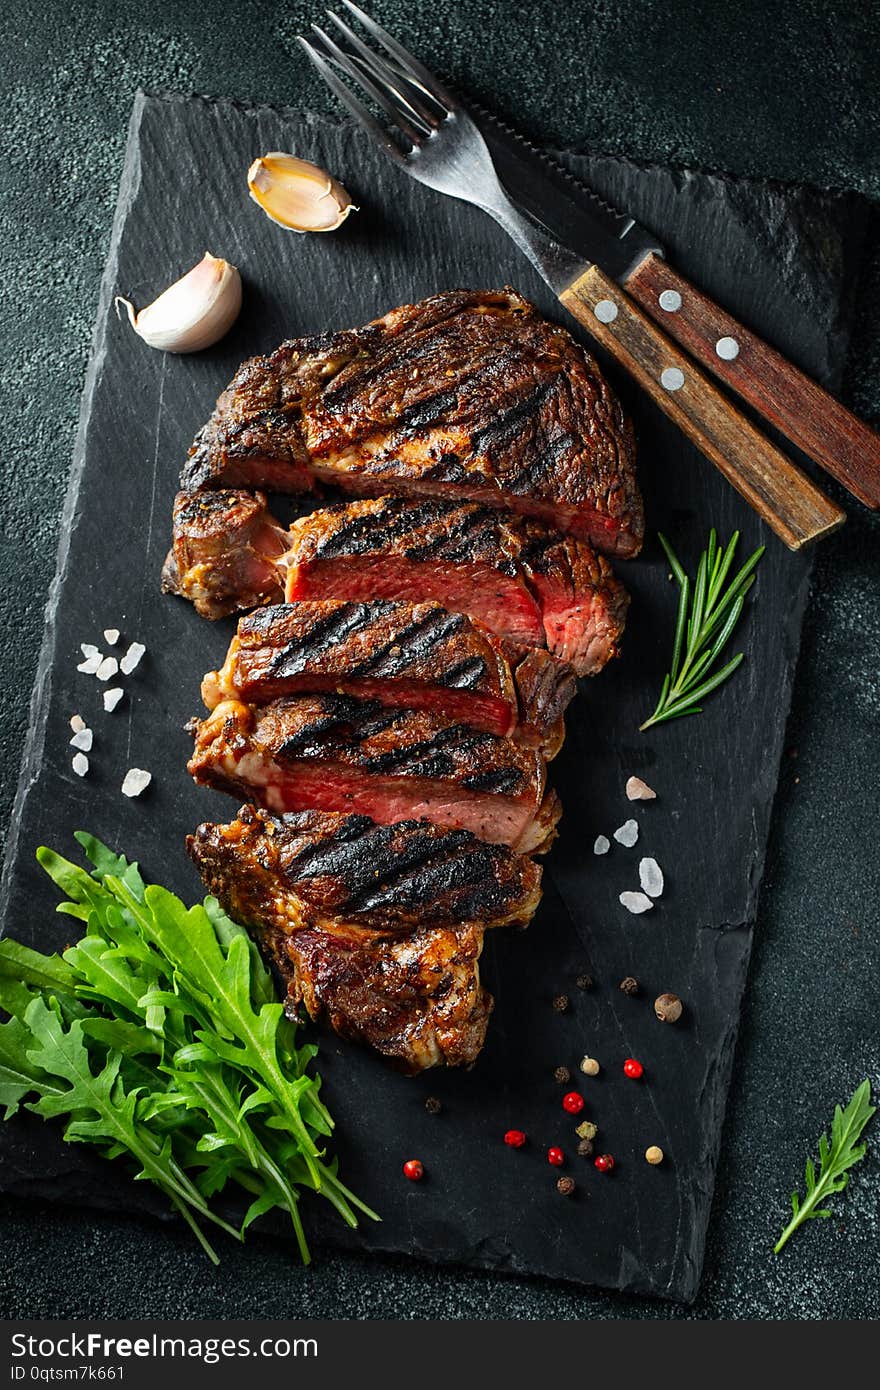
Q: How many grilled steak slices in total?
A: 5